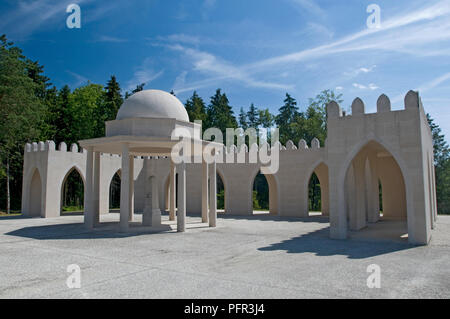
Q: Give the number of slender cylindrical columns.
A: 8